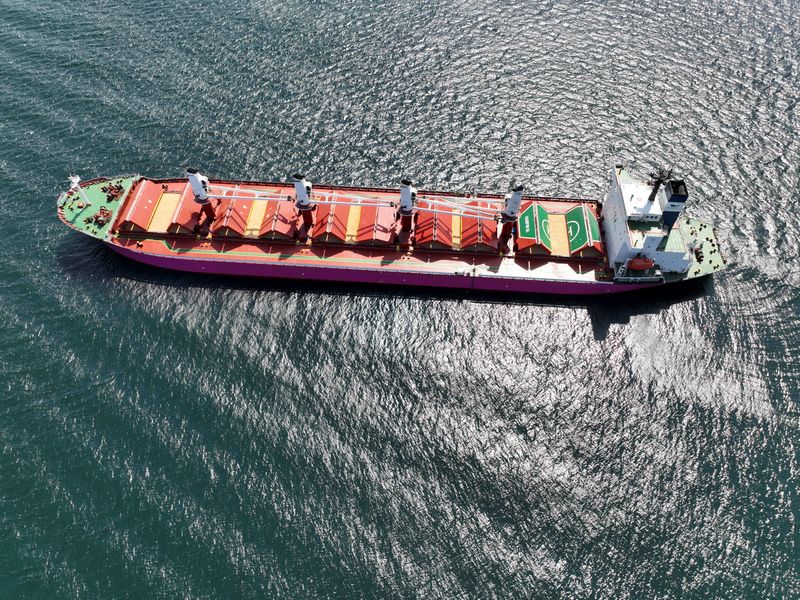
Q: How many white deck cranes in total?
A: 4